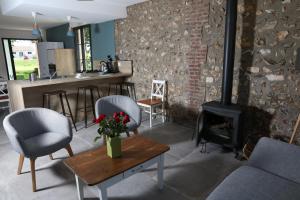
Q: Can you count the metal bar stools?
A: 4